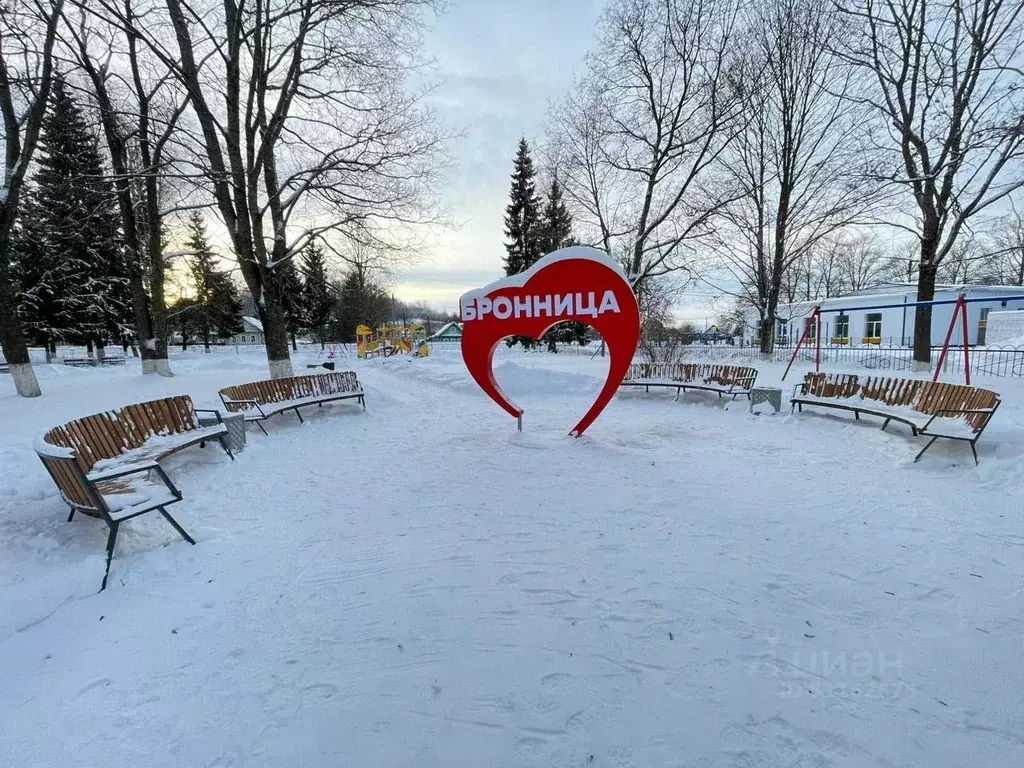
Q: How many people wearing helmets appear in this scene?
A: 0